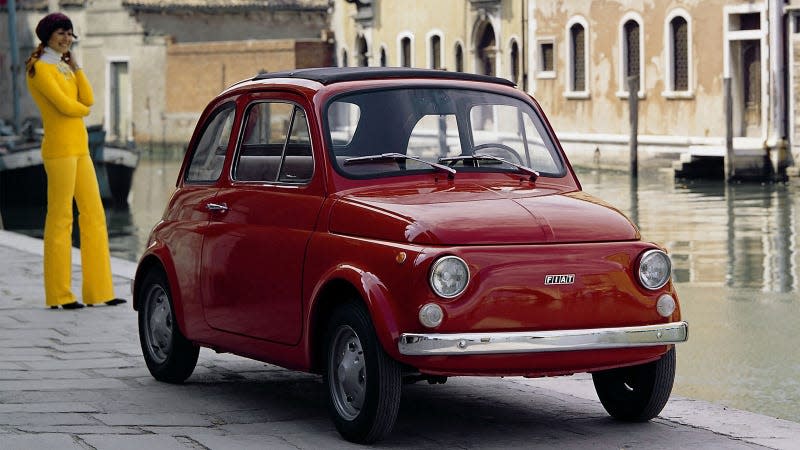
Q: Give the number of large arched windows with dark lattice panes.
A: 3